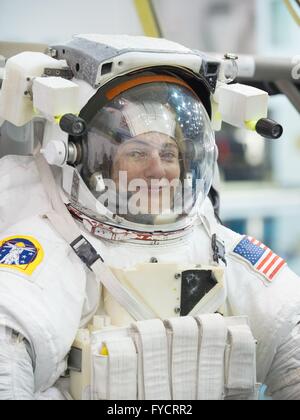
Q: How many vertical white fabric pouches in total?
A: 5